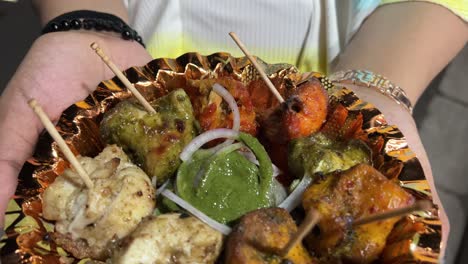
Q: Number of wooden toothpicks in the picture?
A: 5